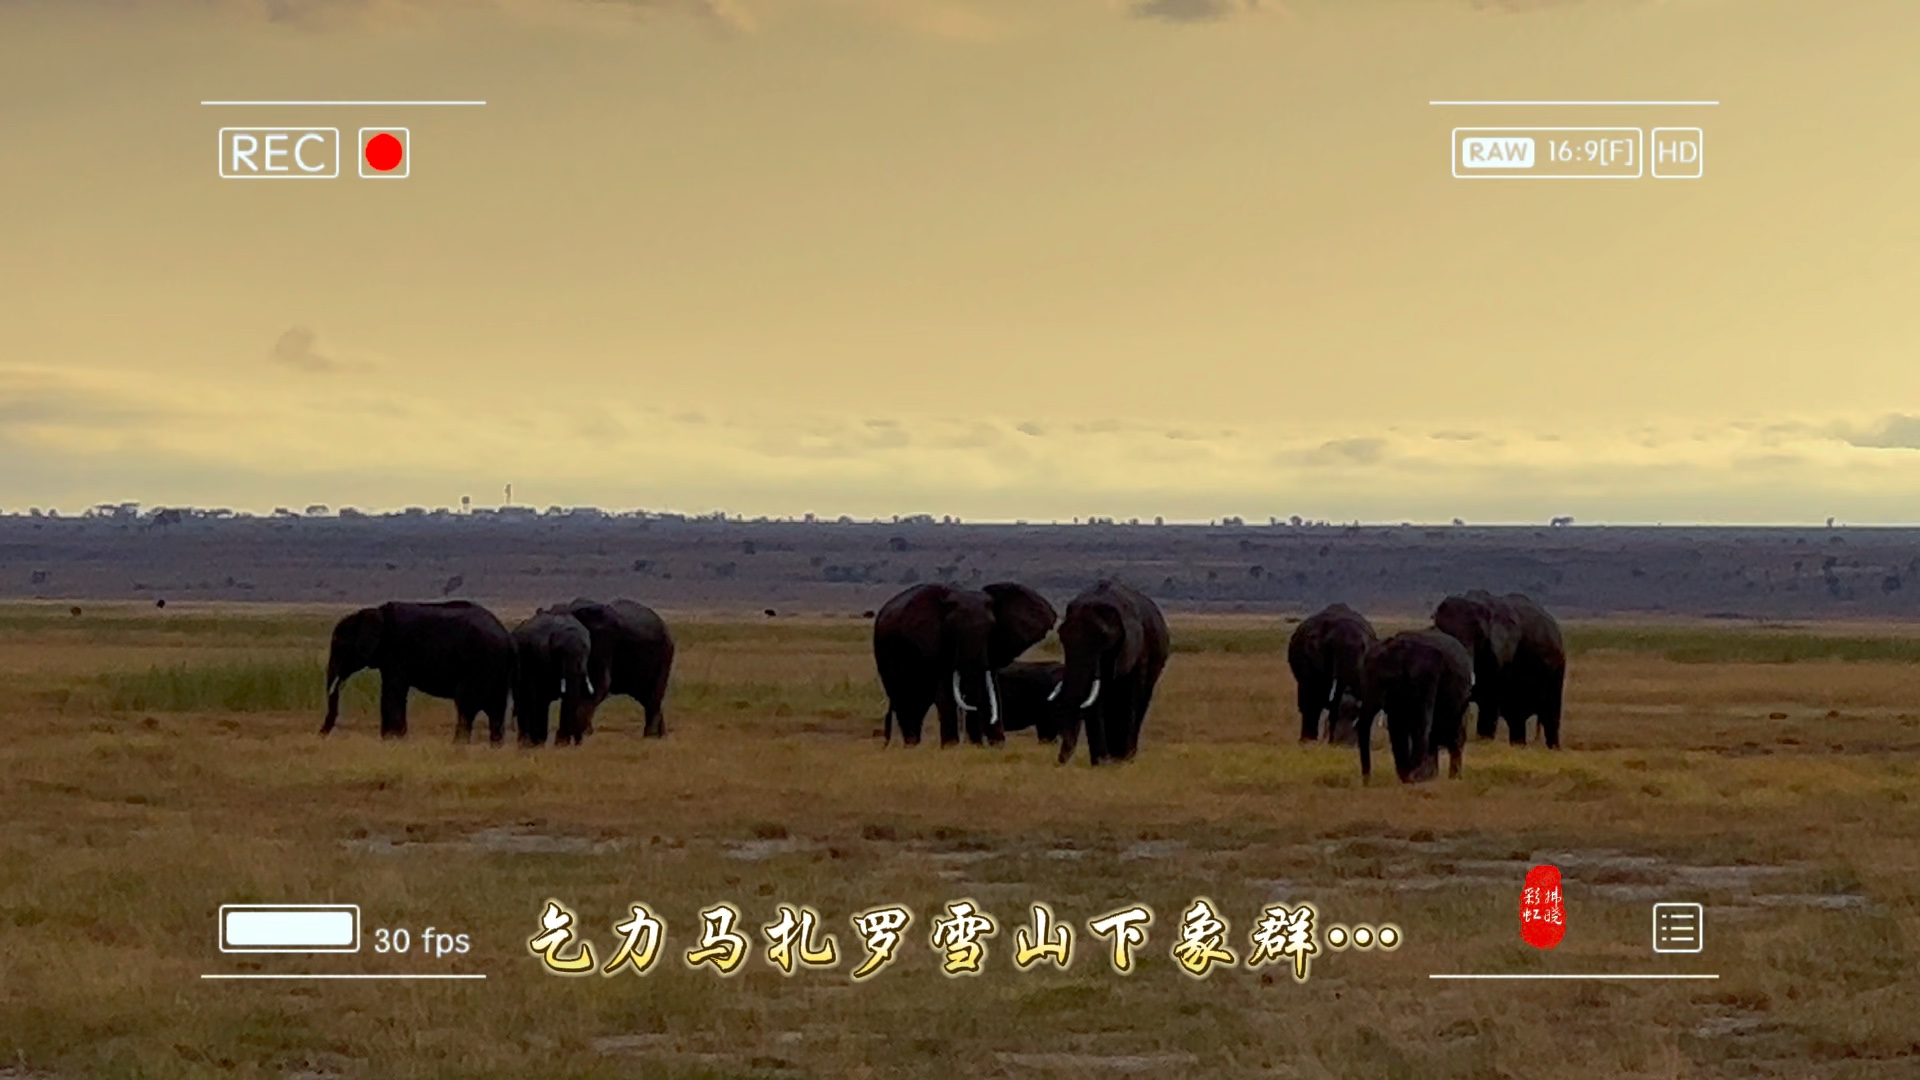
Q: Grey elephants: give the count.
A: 9